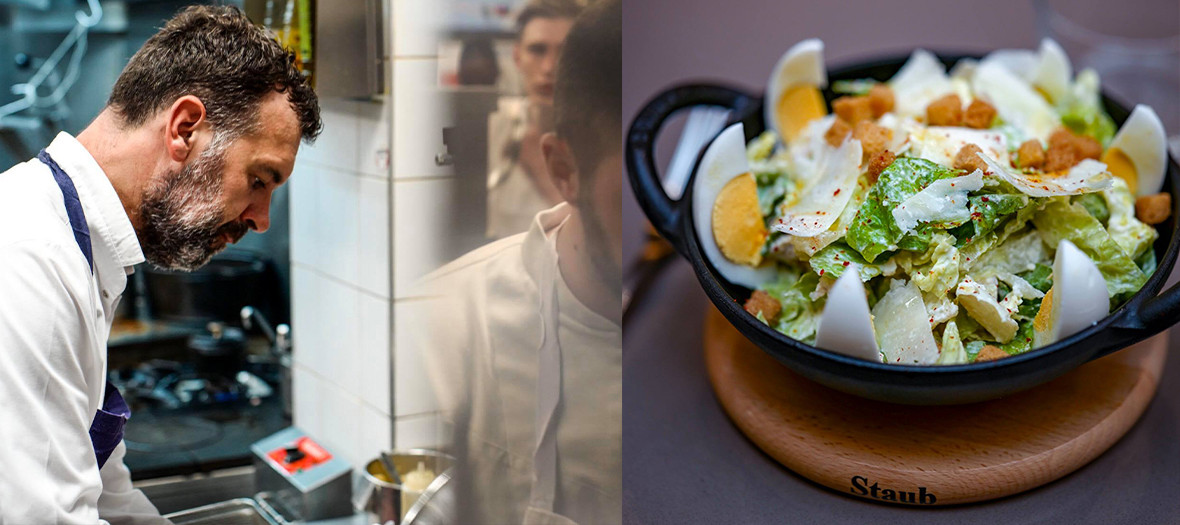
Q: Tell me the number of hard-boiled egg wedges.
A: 6